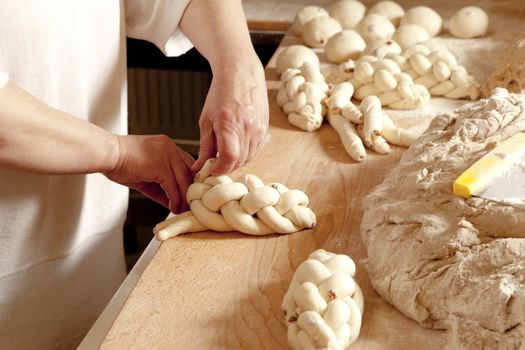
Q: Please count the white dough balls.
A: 11